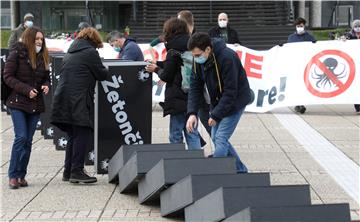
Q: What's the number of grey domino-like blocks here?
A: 6